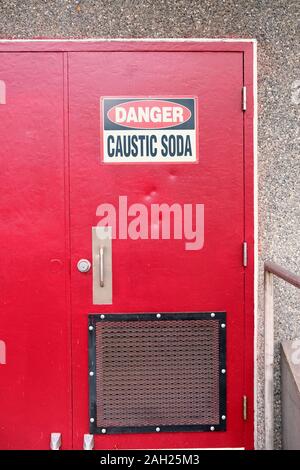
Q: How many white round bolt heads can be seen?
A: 12